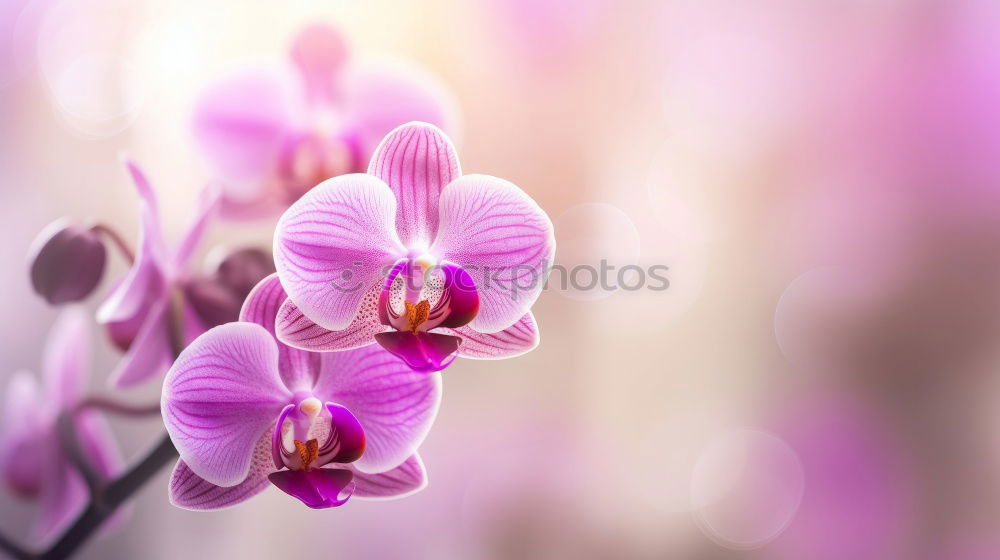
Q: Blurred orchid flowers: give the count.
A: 3